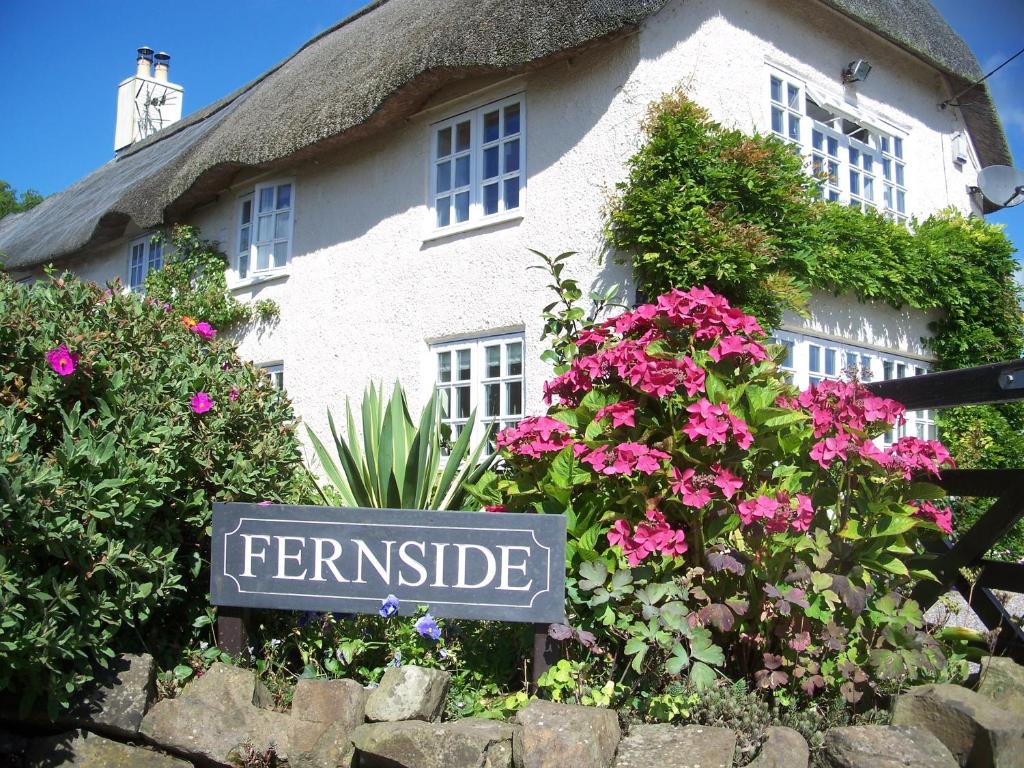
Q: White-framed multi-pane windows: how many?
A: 7